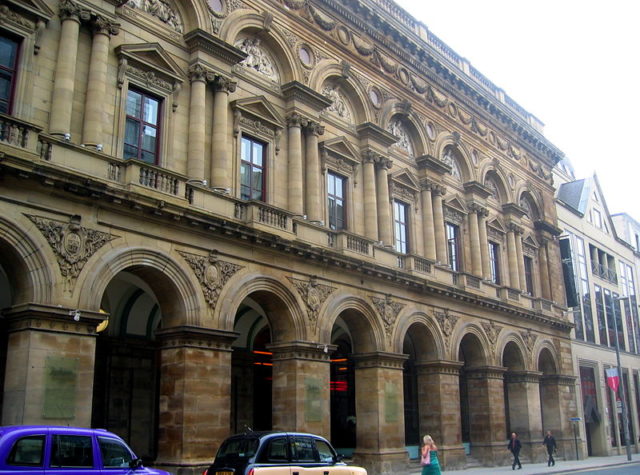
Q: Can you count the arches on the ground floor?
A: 8